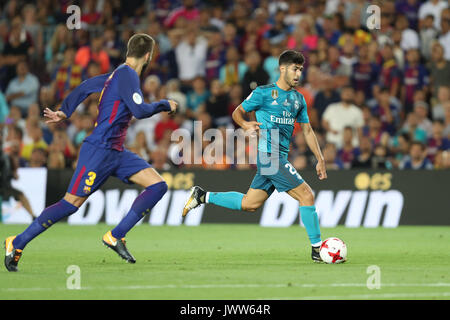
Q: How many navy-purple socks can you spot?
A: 2